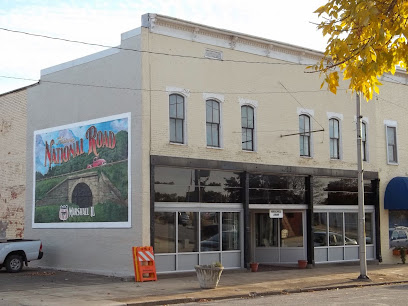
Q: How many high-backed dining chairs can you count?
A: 0